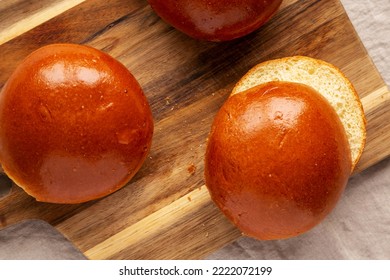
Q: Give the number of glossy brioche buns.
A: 3